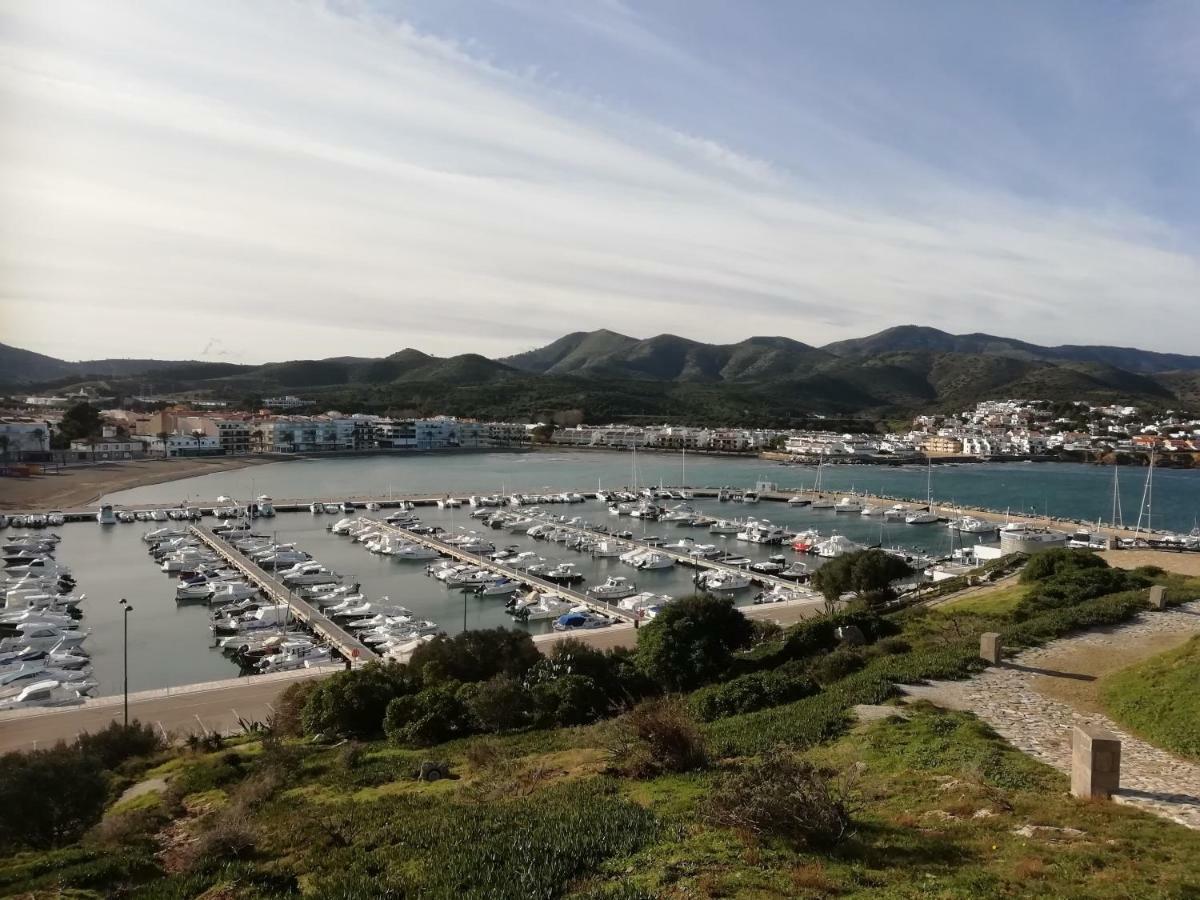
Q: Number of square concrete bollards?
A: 3